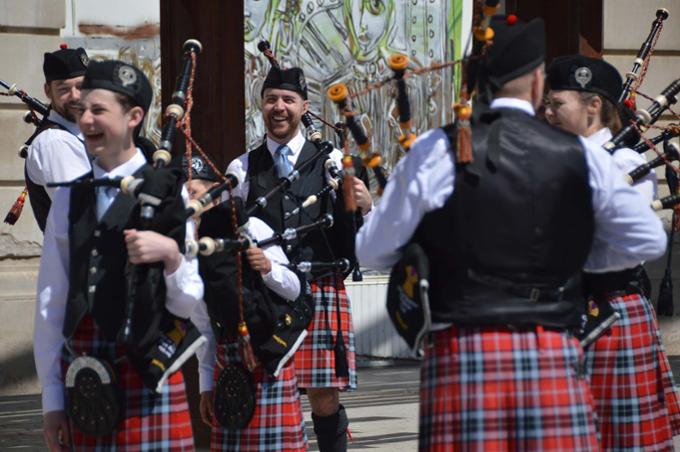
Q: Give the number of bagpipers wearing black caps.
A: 6